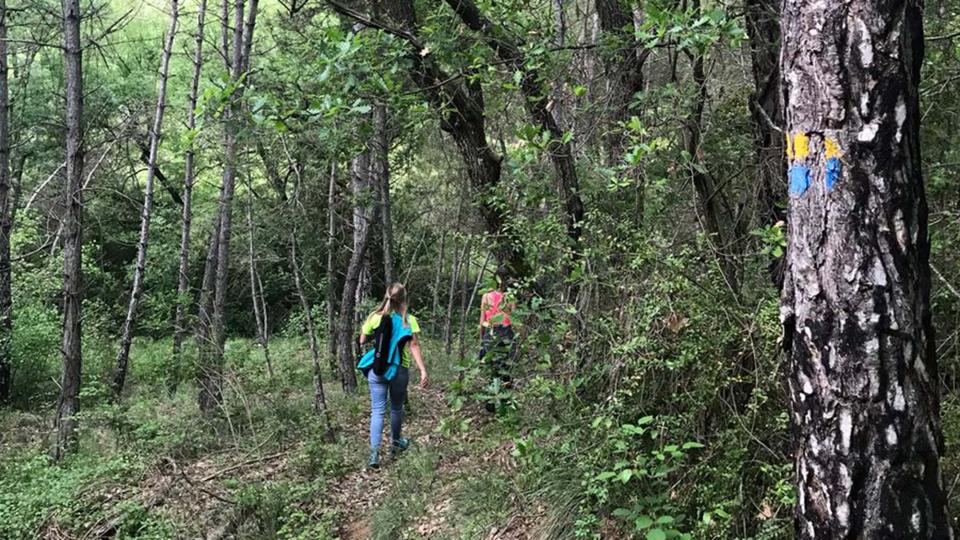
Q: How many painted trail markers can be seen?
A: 2